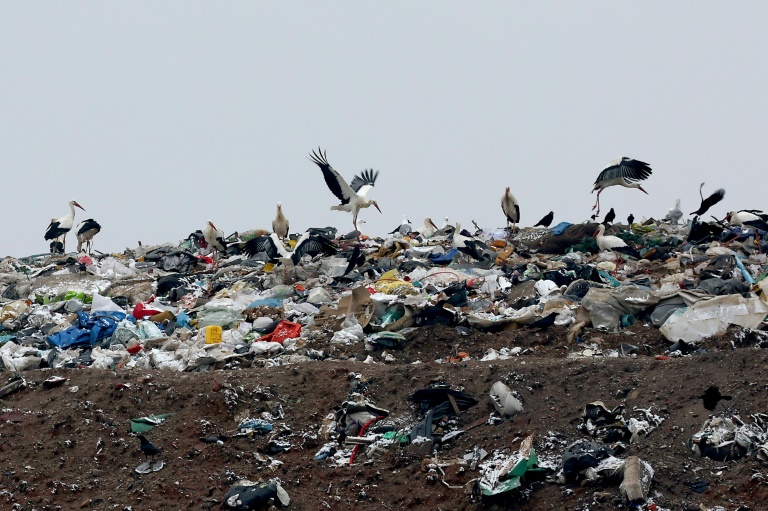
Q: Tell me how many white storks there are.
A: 13